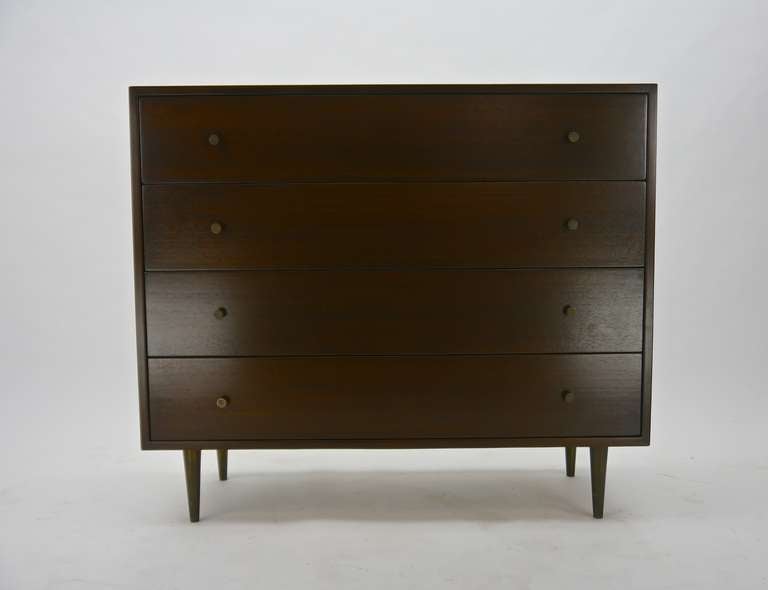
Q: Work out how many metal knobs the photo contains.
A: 8